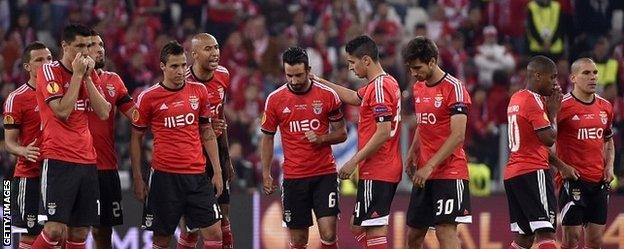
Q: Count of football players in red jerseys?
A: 10